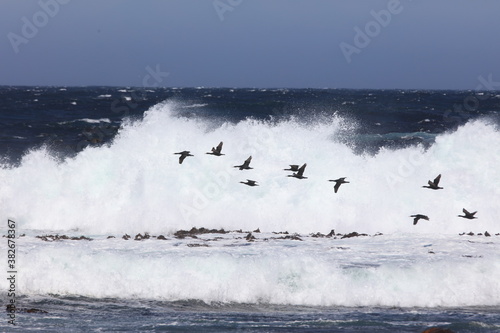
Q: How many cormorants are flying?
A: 10